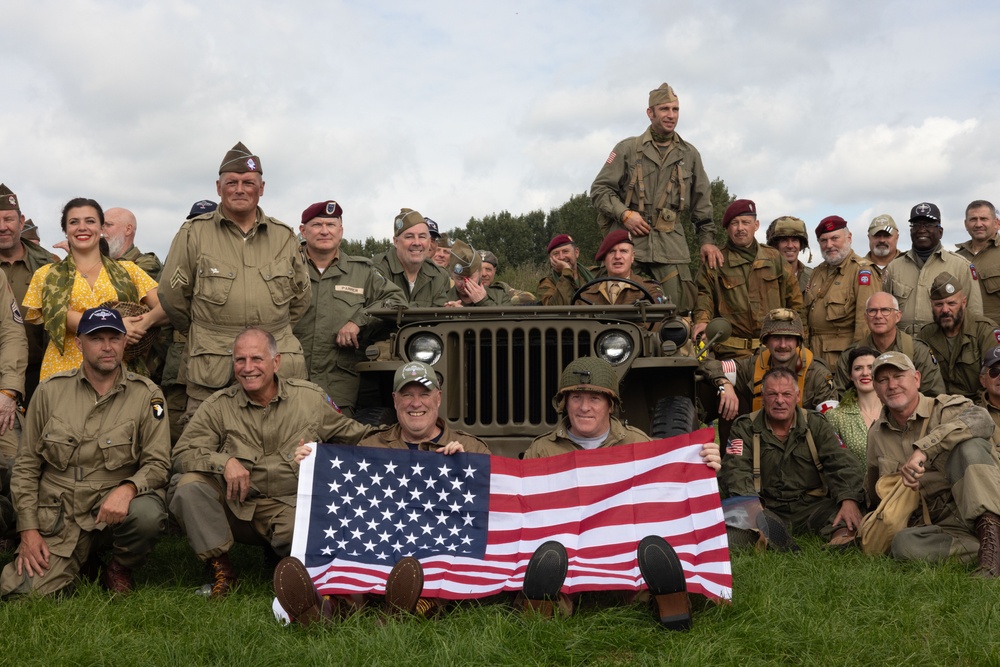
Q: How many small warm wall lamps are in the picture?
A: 0